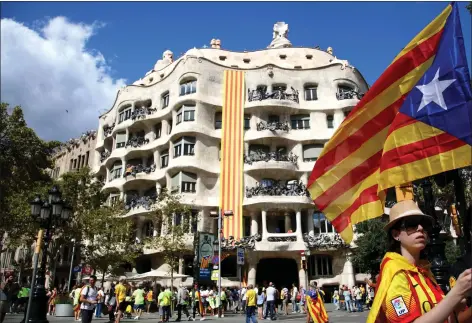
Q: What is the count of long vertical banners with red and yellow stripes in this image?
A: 1